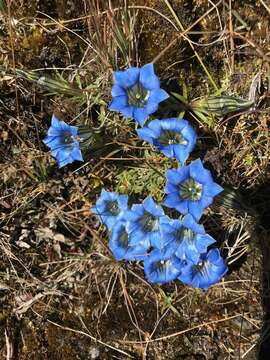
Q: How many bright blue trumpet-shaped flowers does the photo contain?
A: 10